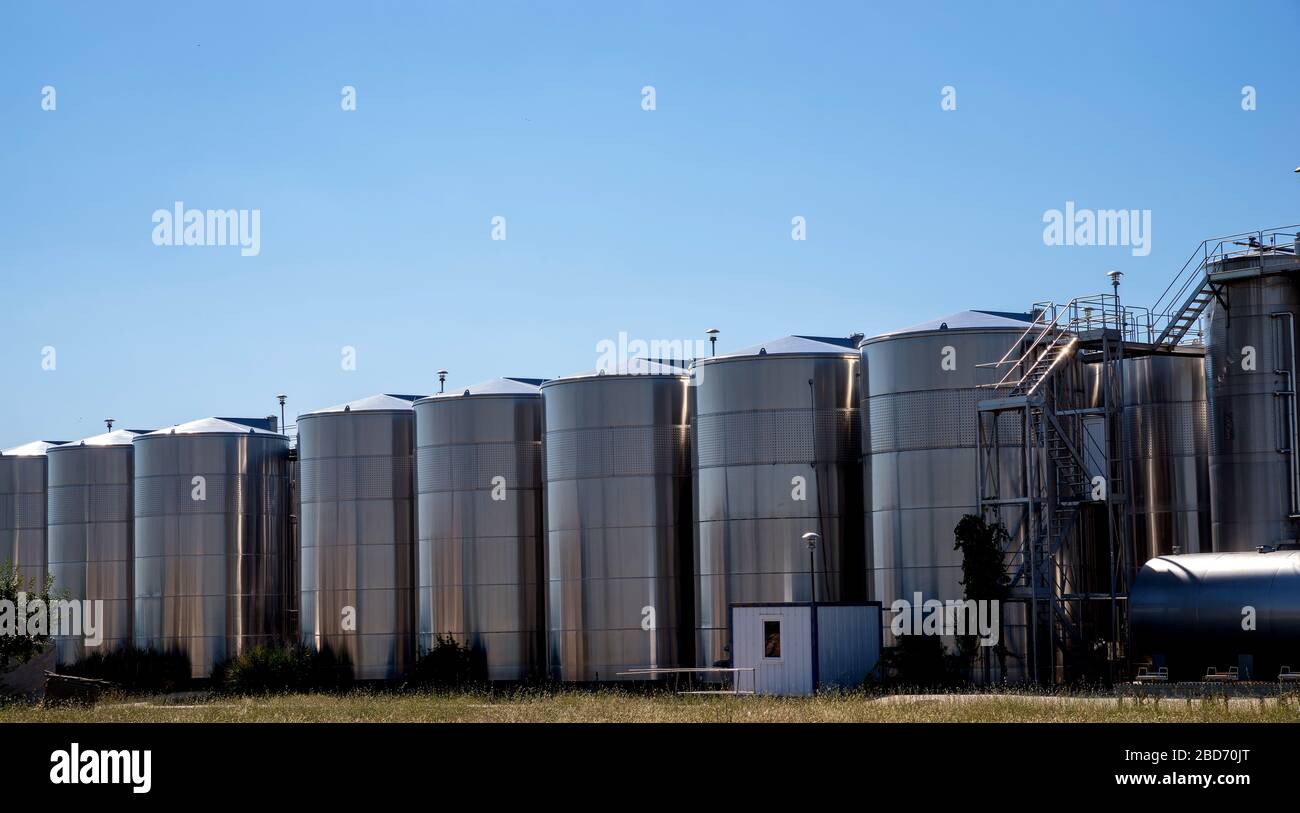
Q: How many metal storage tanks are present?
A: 11